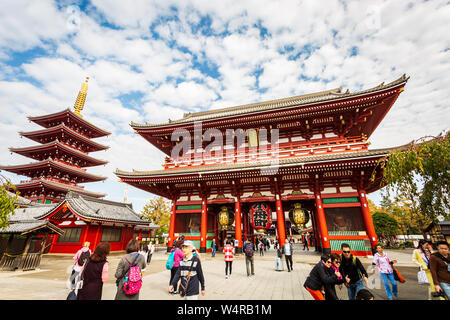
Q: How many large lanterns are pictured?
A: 3